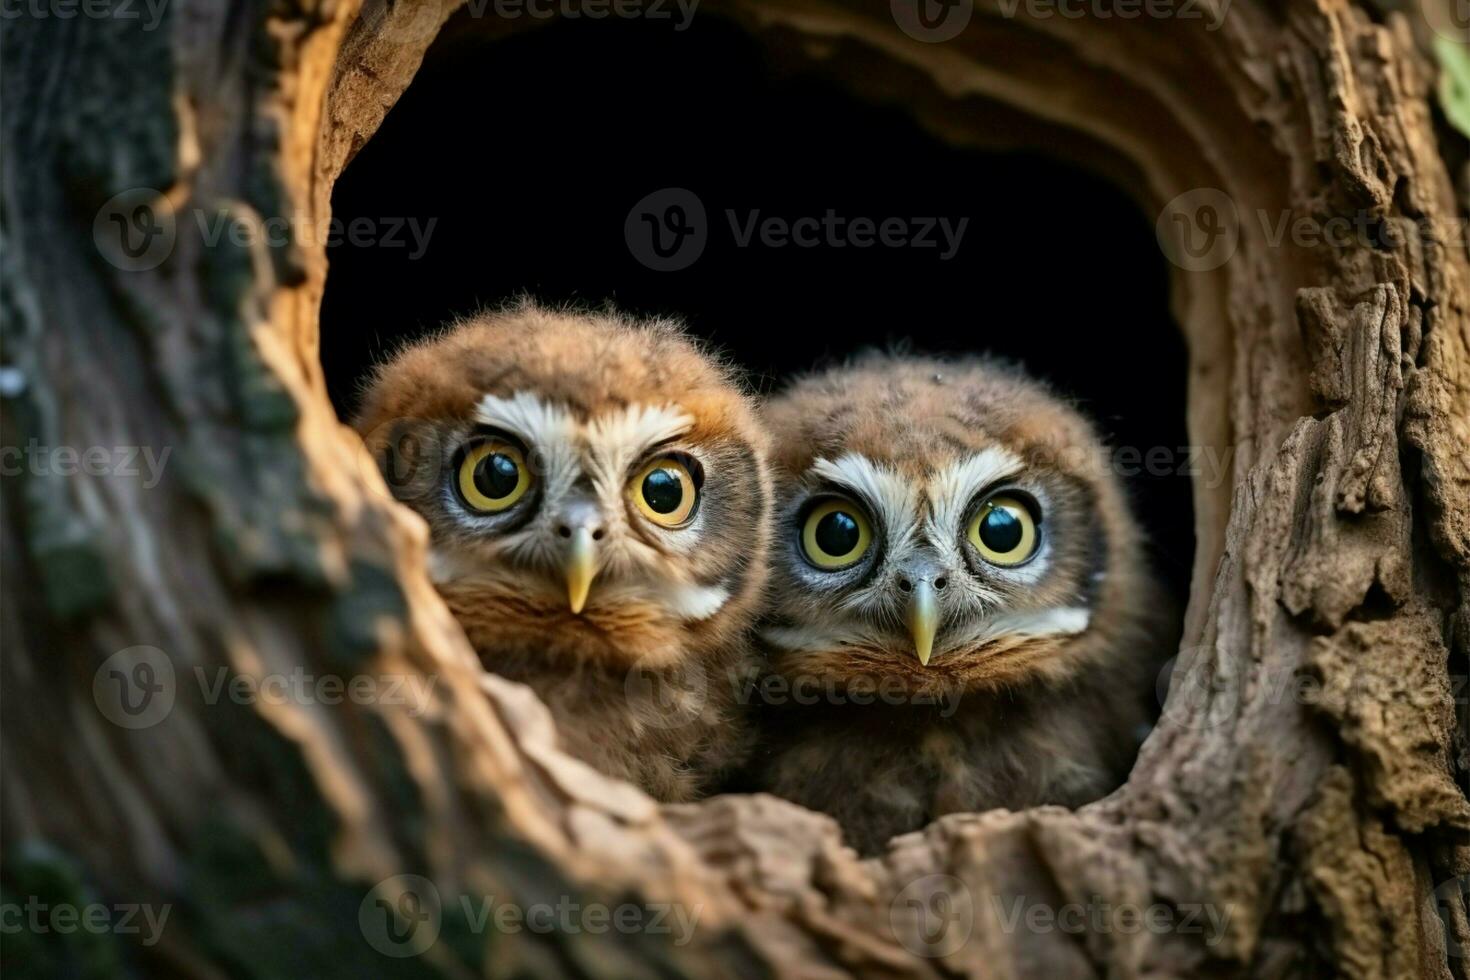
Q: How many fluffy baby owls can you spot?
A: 2